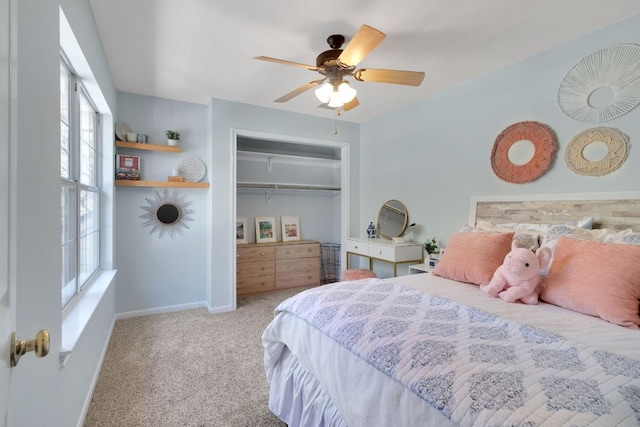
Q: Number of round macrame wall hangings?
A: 3